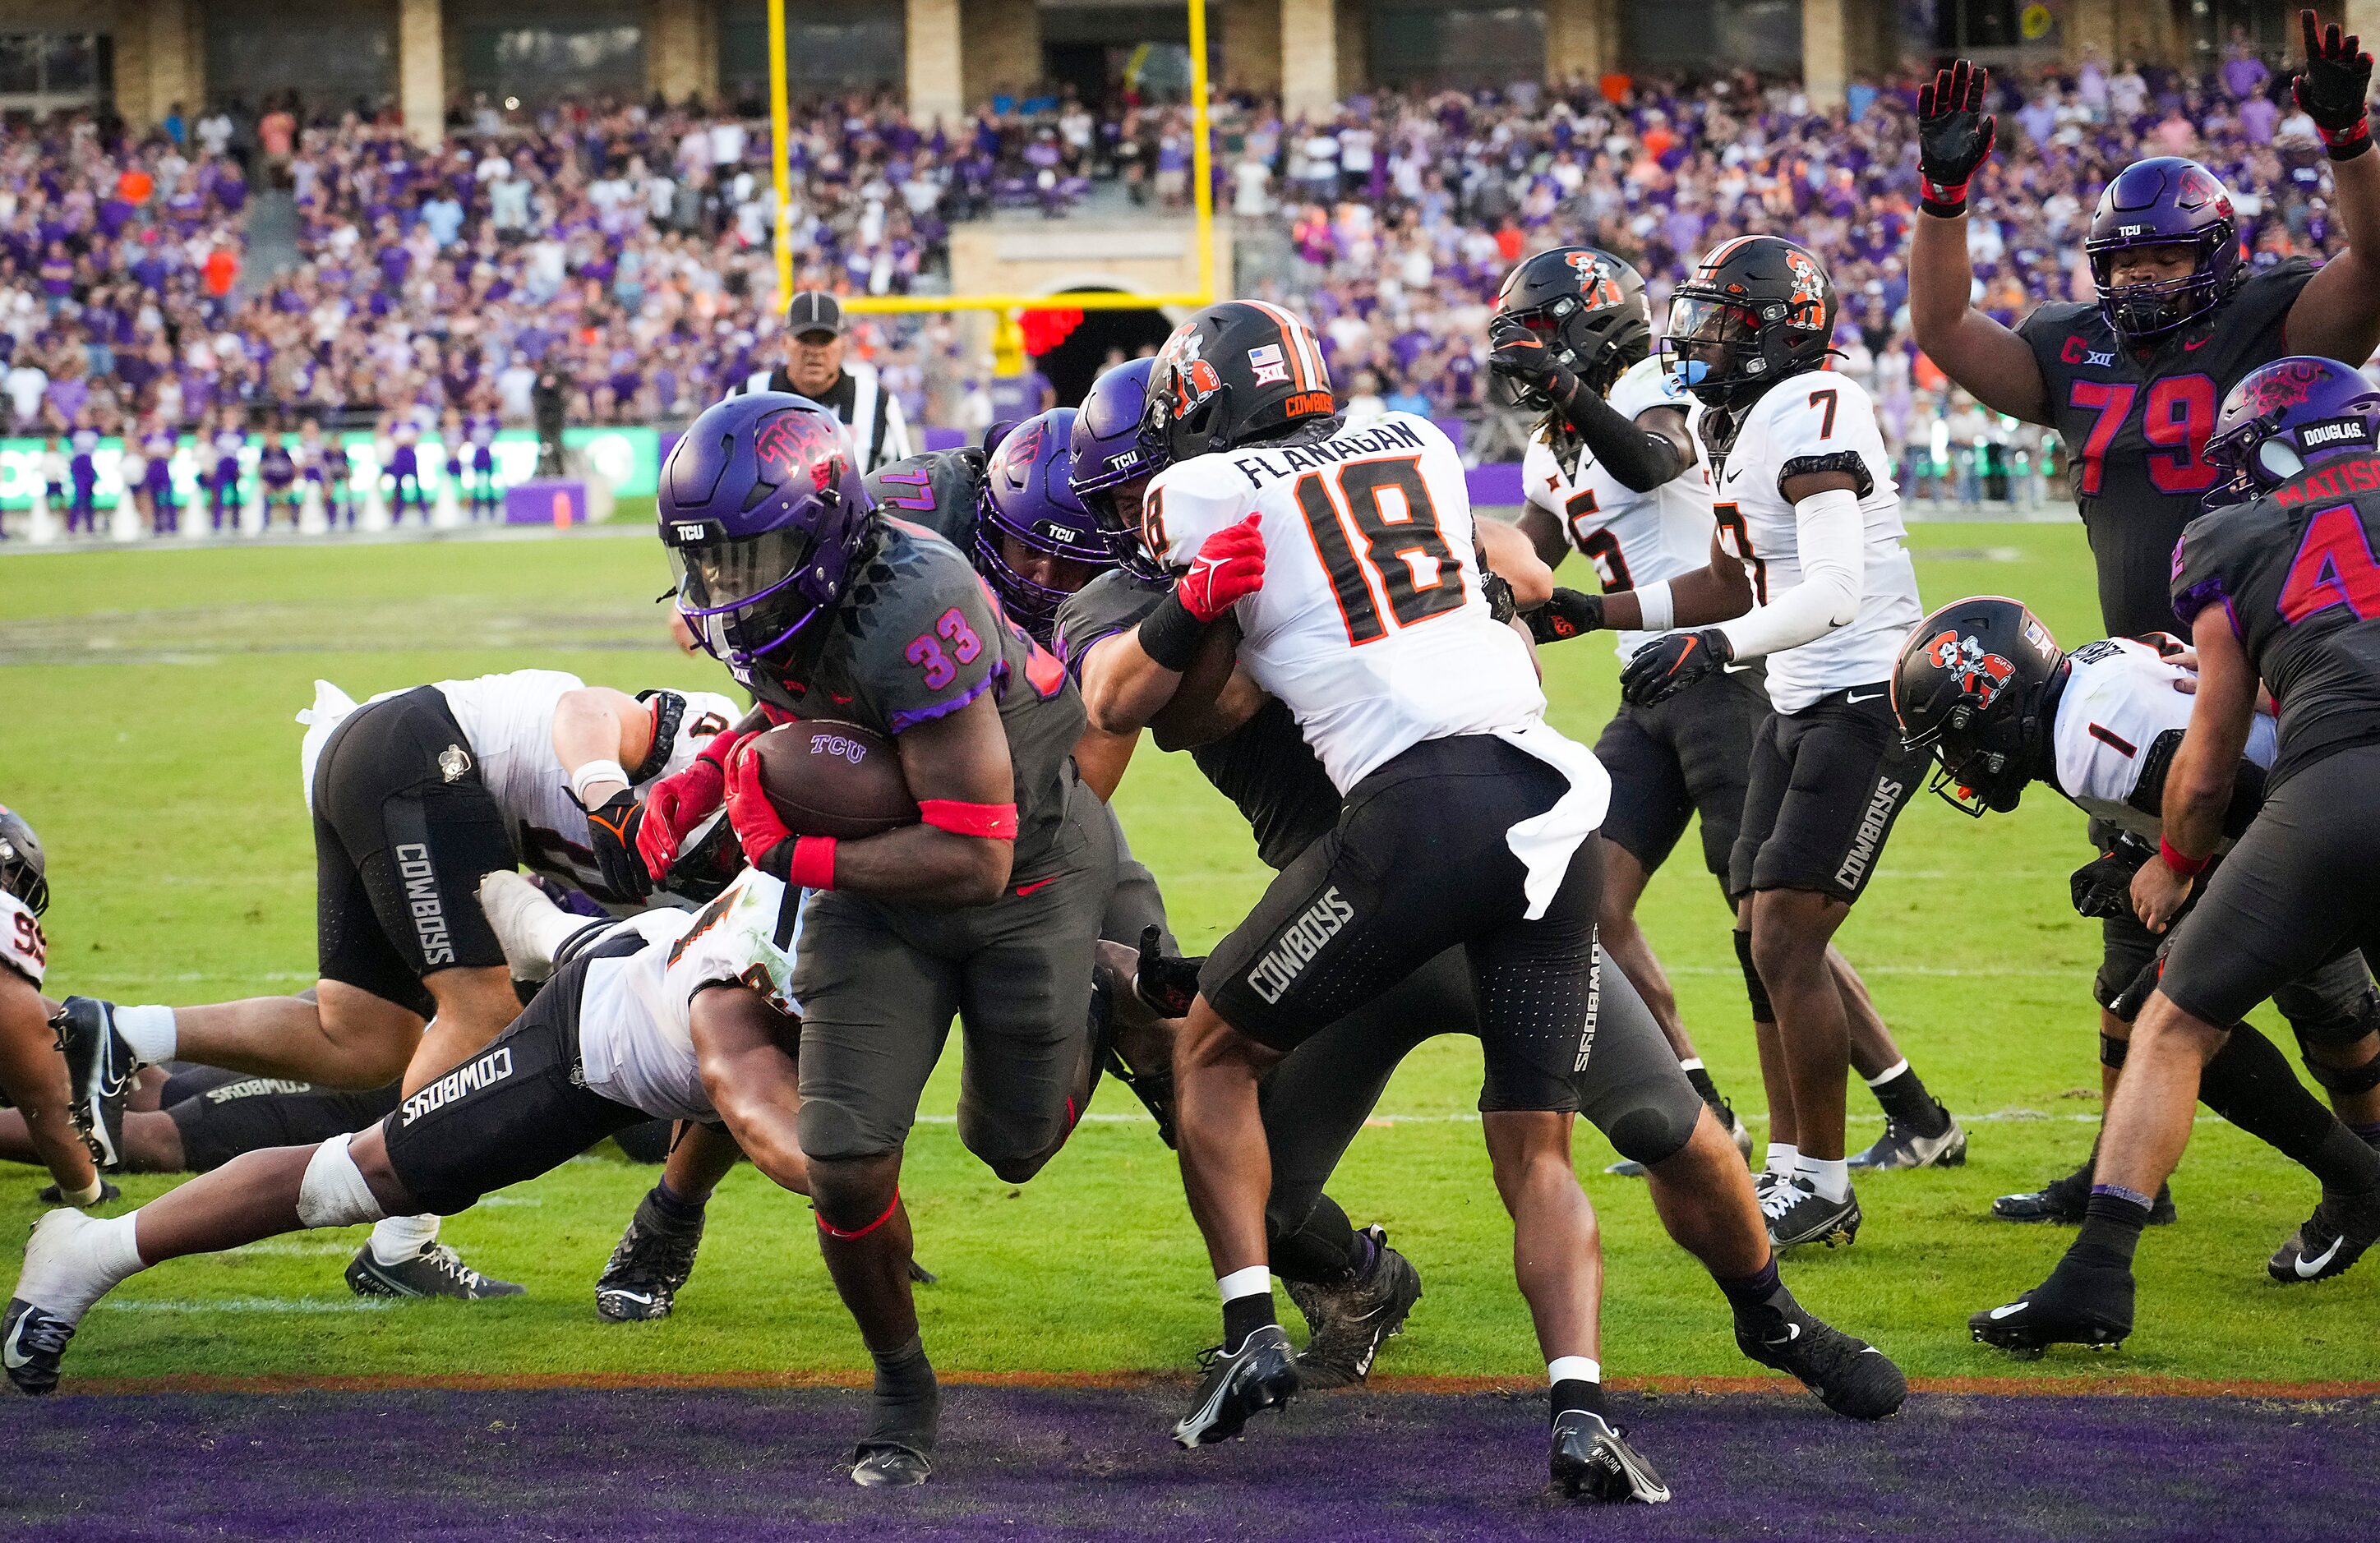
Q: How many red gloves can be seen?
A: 3